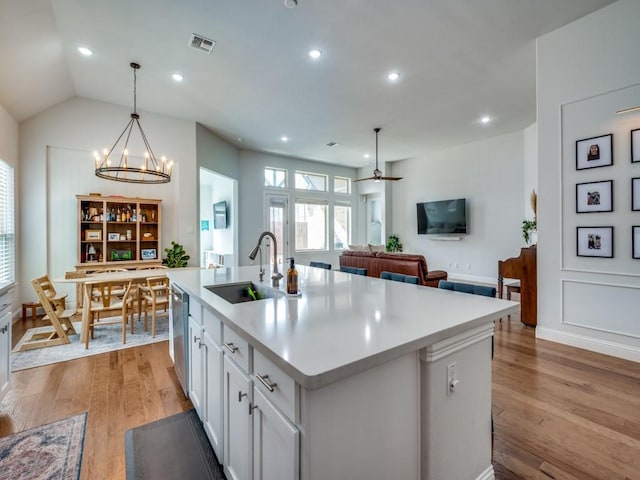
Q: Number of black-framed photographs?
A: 6